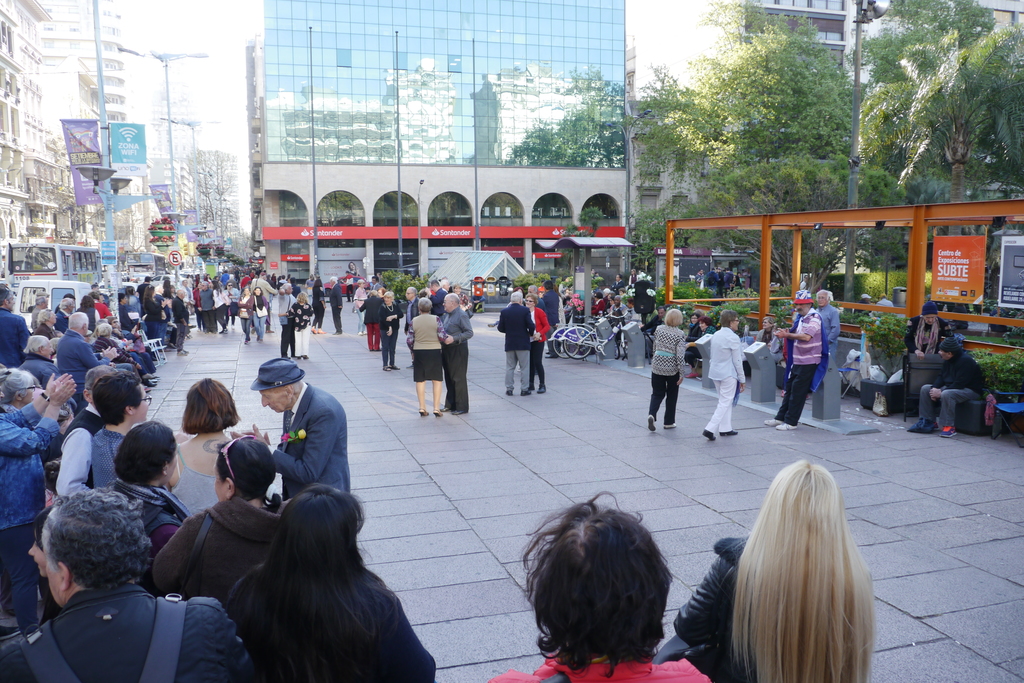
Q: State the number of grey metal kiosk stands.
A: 5